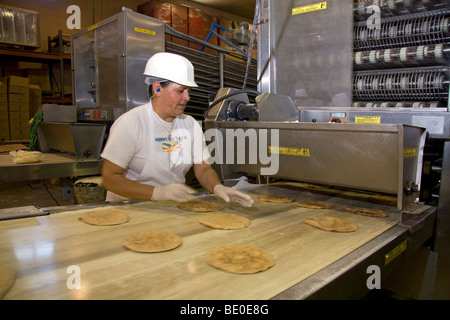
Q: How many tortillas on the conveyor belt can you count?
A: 10